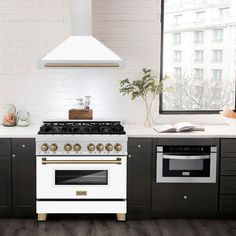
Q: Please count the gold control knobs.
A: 8